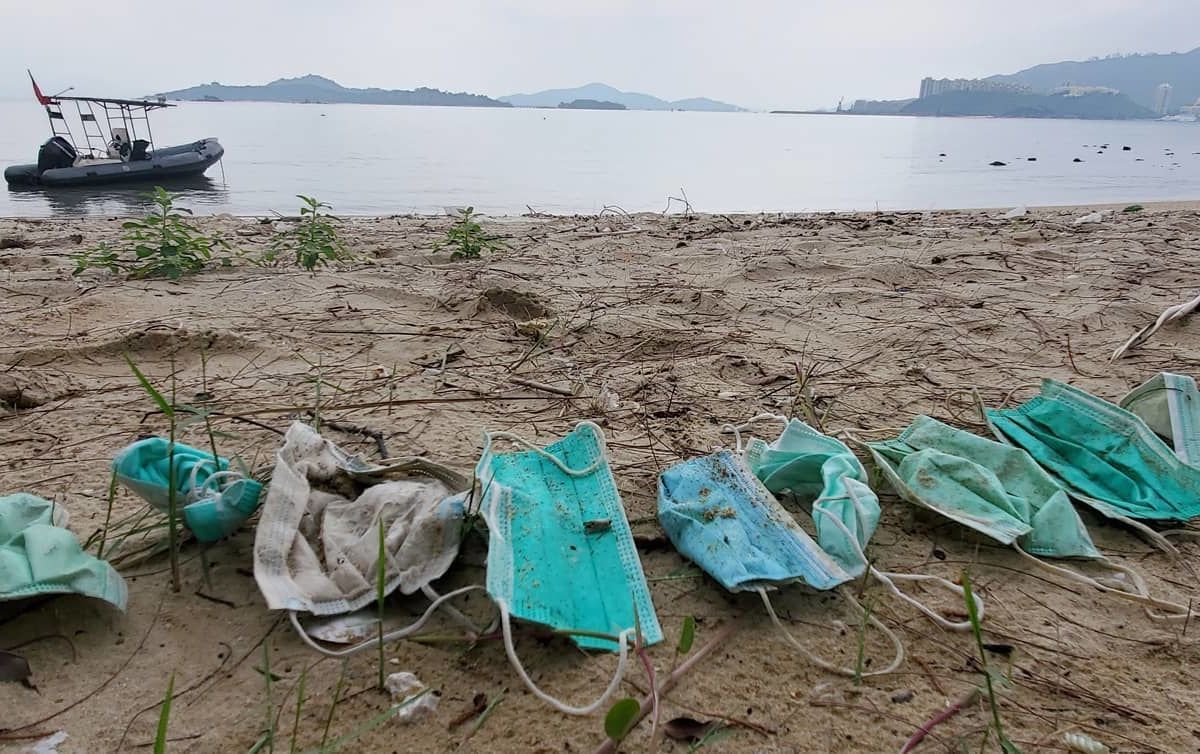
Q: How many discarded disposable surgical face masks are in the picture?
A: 9